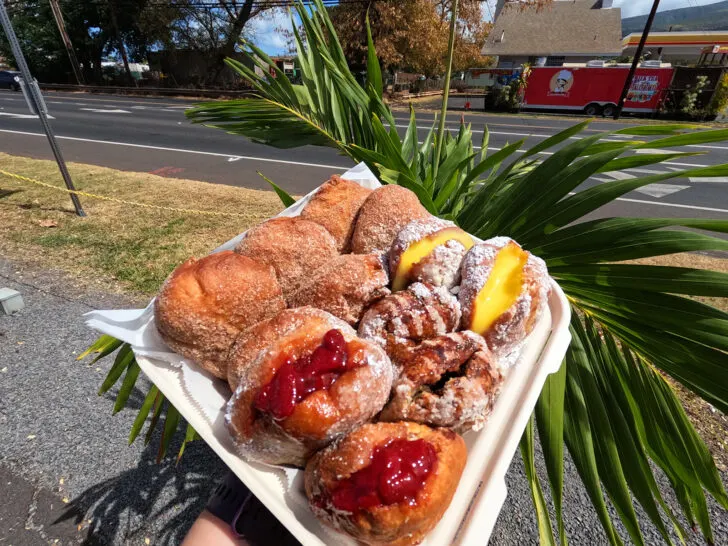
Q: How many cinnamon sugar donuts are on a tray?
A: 5